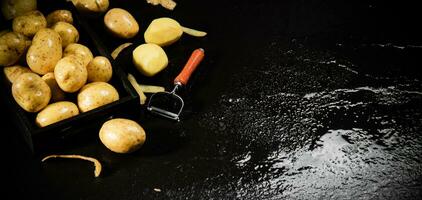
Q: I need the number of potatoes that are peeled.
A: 2